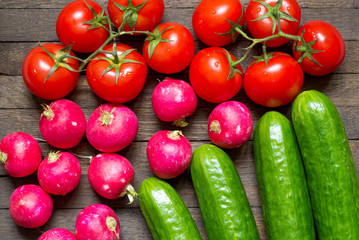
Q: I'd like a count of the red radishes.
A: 11